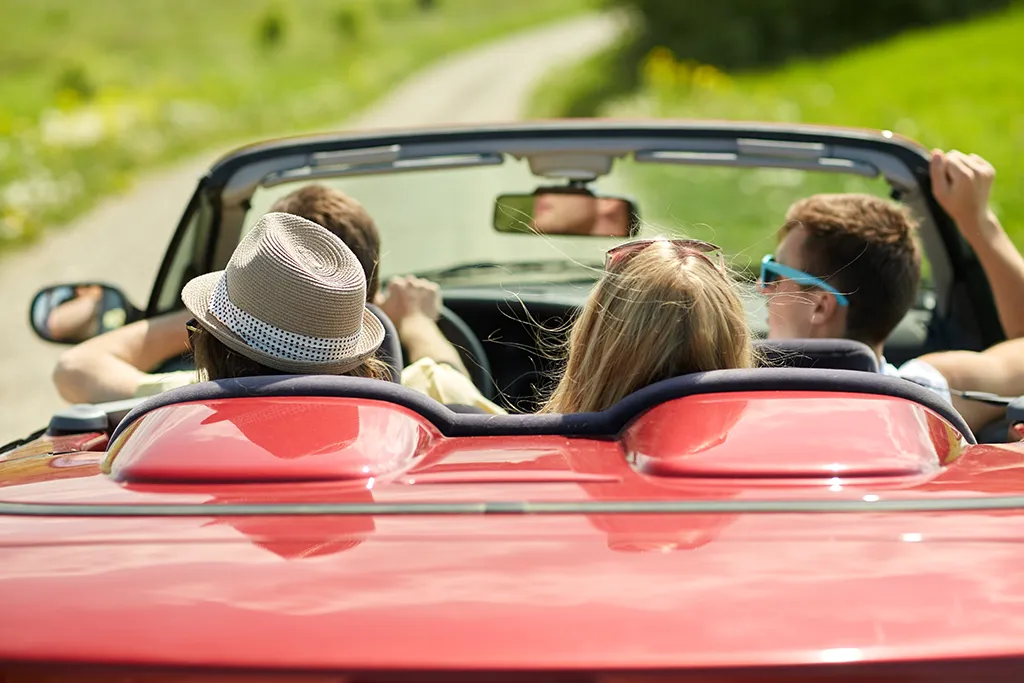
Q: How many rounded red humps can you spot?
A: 2